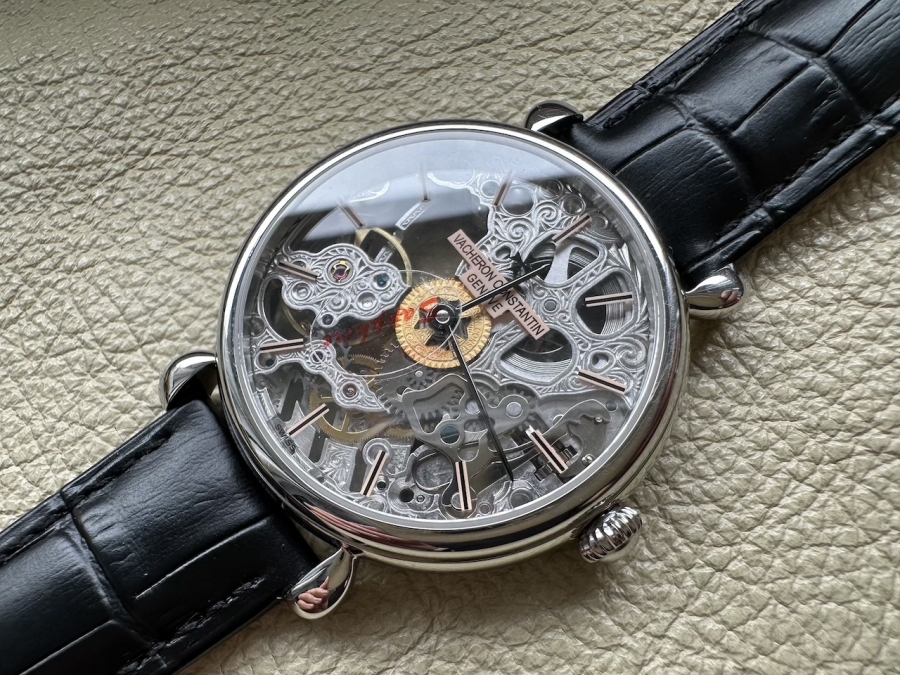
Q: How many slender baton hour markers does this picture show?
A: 12